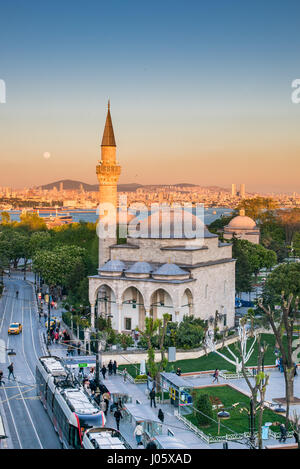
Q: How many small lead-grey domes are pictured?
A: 3